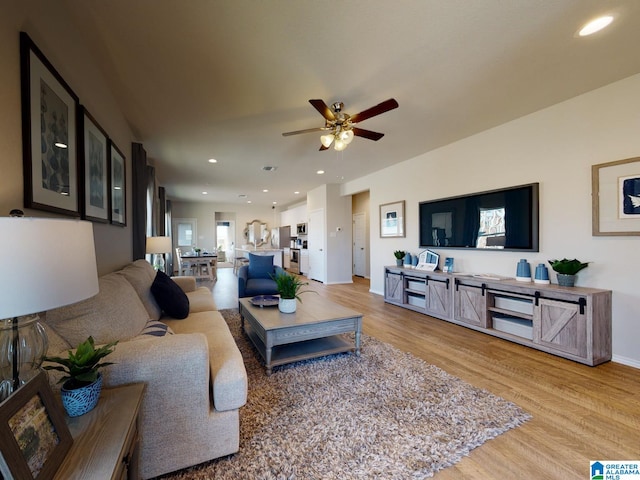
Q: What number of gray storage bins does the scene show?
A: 4